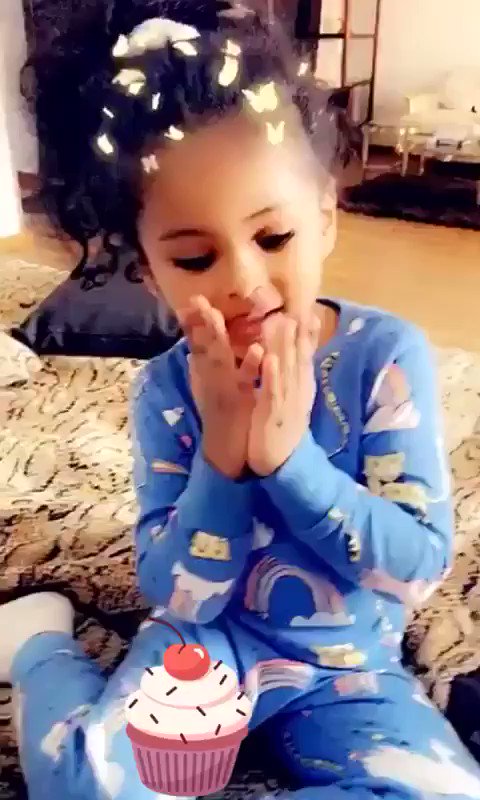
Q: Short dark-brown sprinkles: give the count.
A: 11